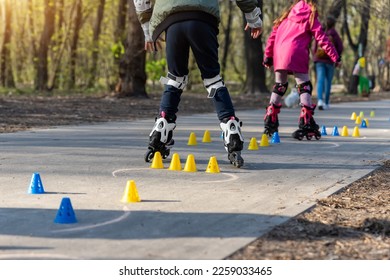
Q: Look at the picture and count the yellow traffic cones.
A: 14